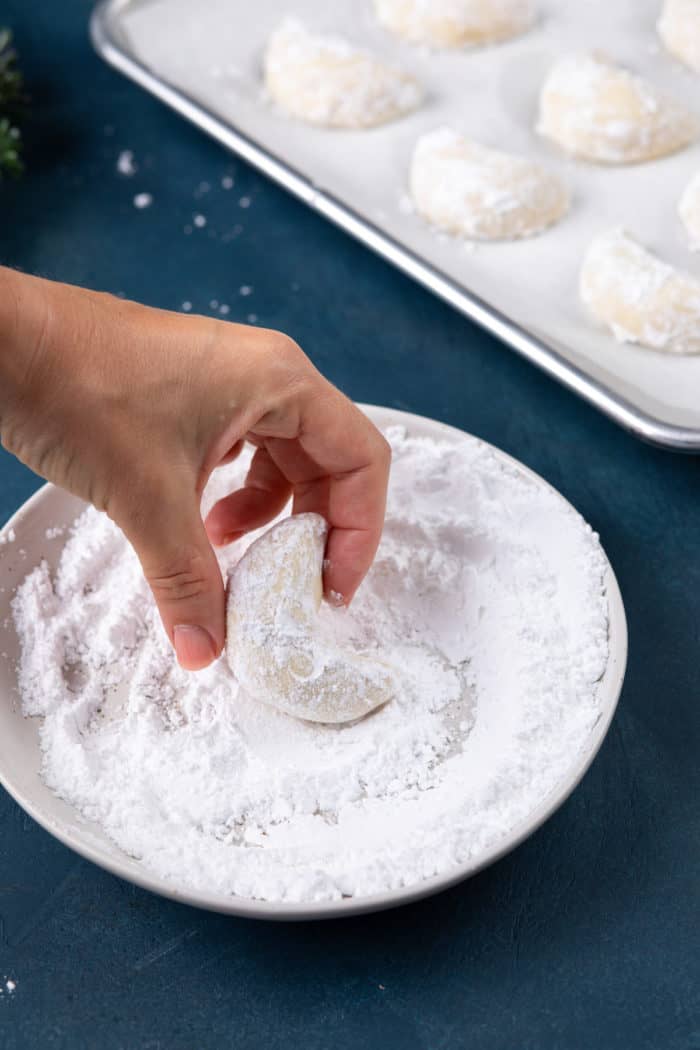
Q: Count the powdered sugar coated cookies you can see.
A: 8